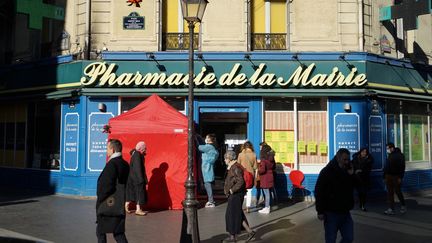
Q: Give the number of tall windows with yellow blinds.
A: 2